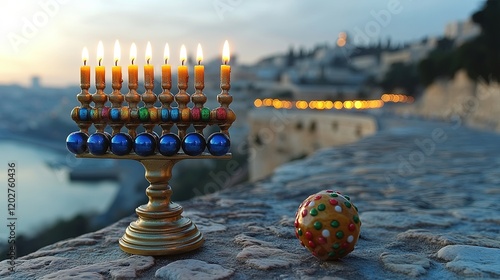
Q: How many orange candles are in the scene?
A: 9